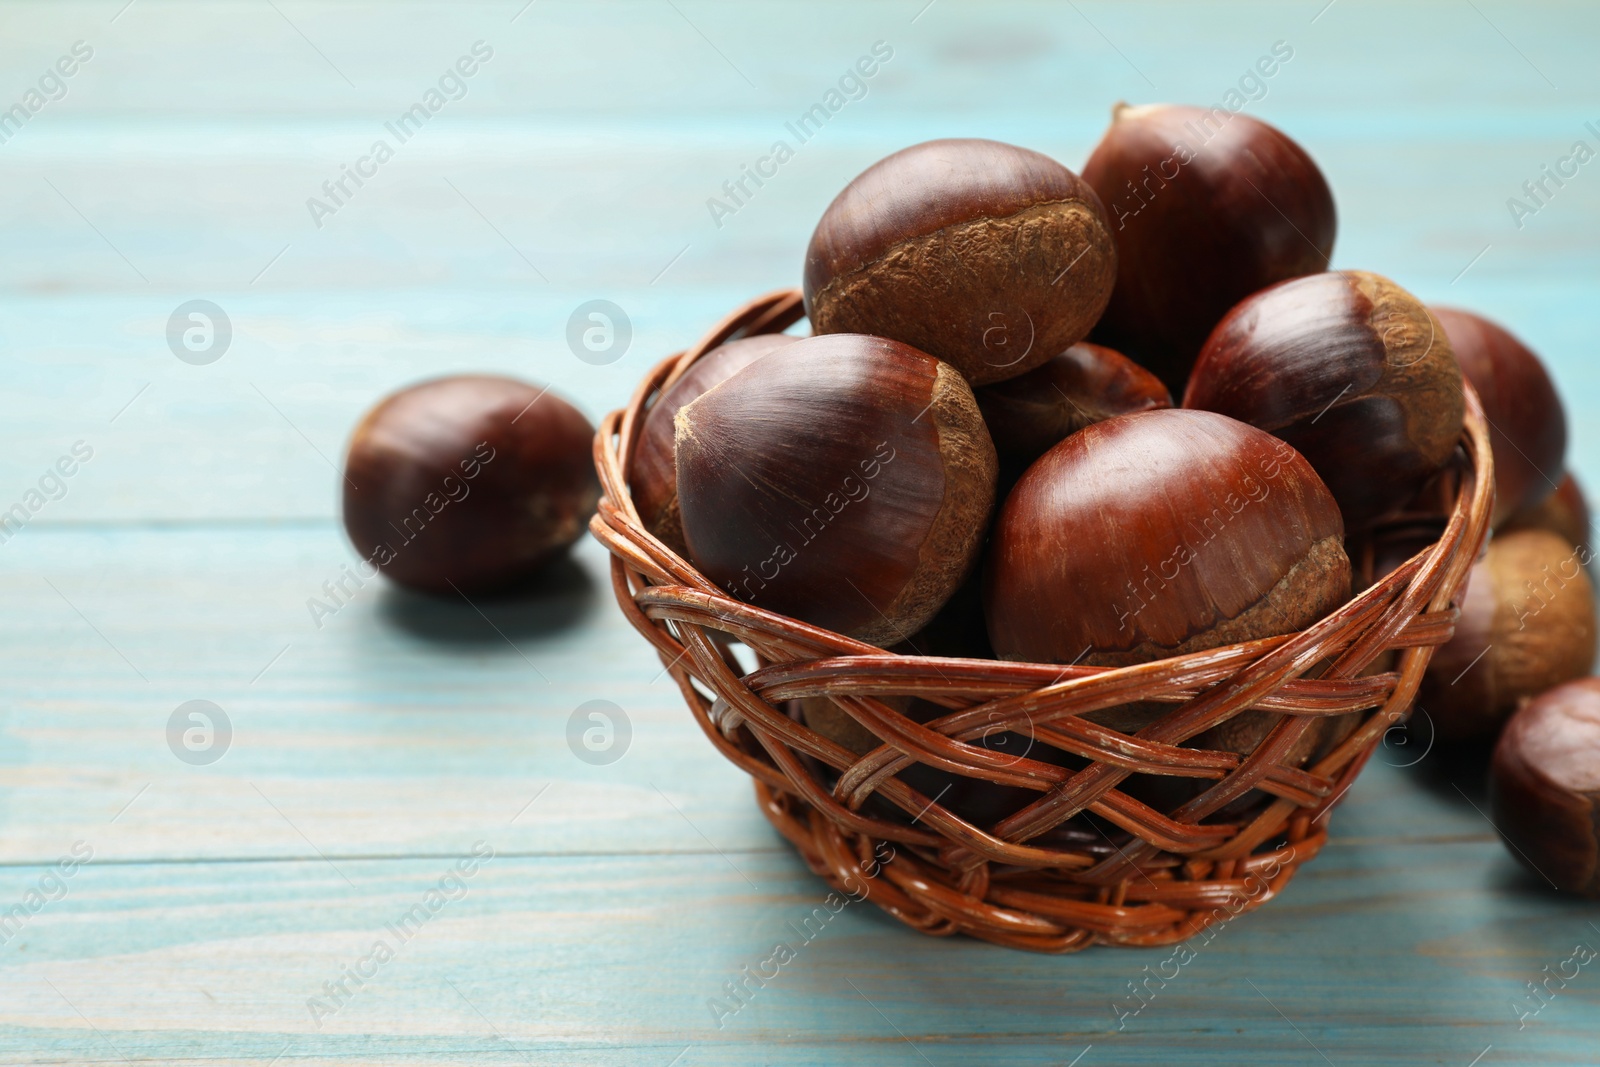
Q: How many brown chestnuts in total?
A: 12